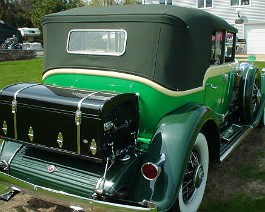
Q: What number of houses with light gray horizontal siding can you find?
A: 1